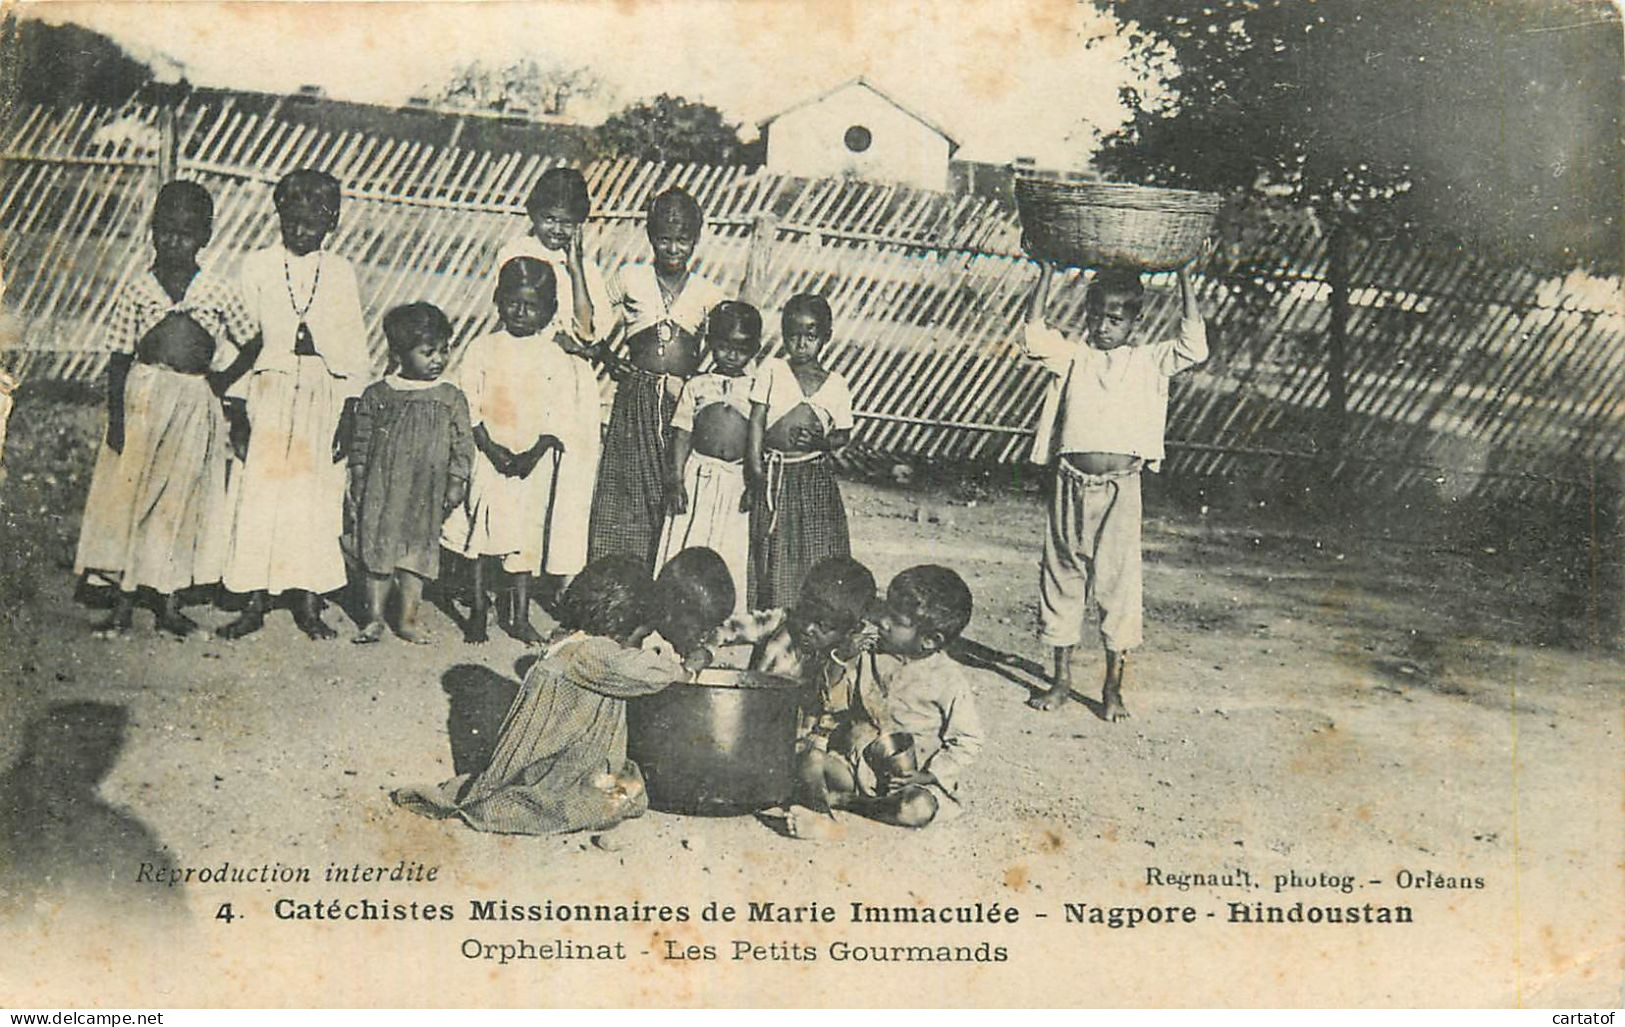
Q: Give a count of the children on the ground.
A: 4